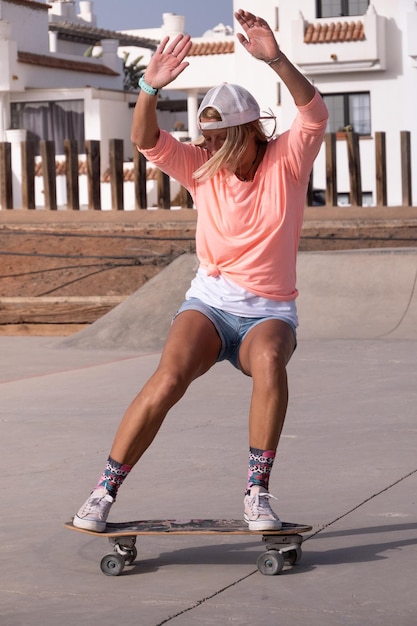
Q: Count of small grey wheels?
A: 4